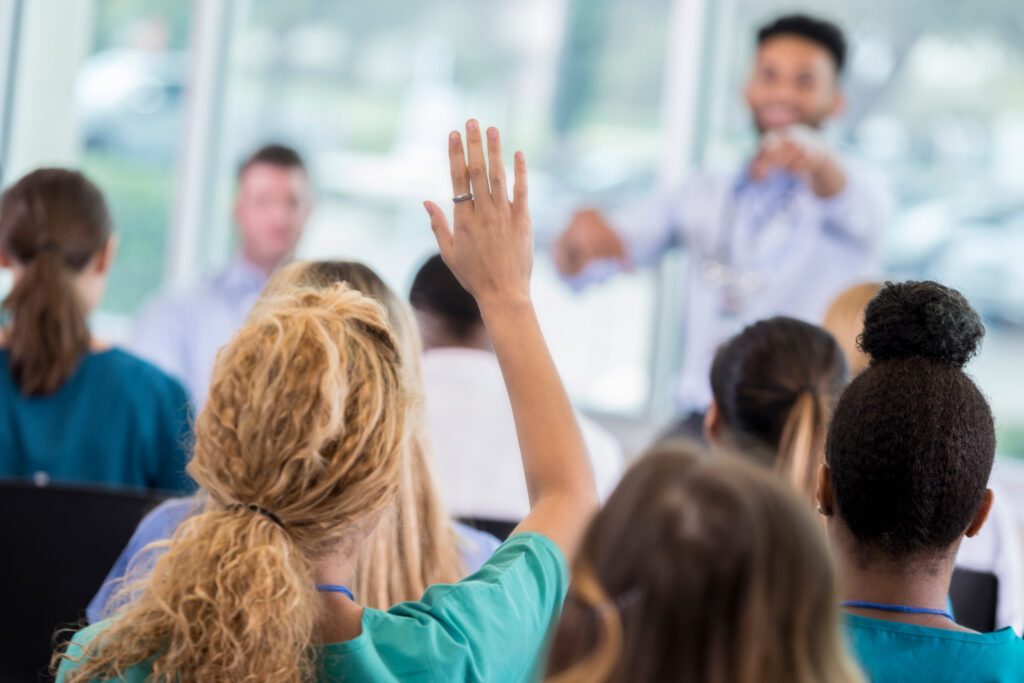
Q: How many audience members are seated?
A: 8